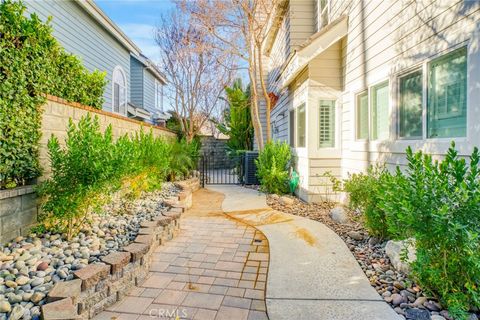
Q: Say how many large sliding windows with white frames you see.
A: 2